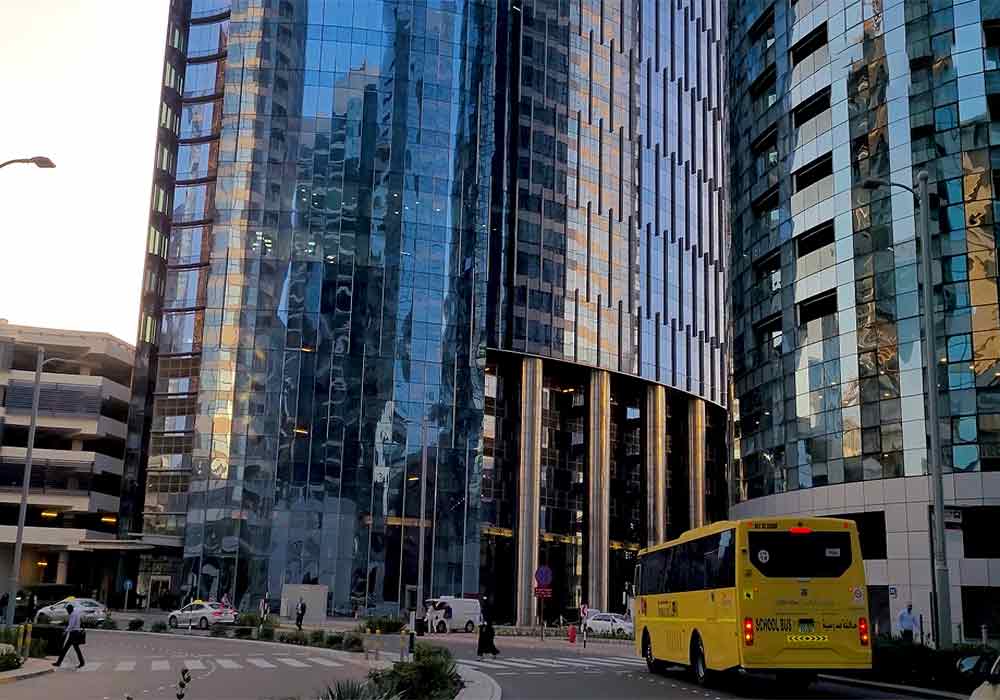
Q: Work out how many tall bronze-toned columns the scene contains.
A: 4